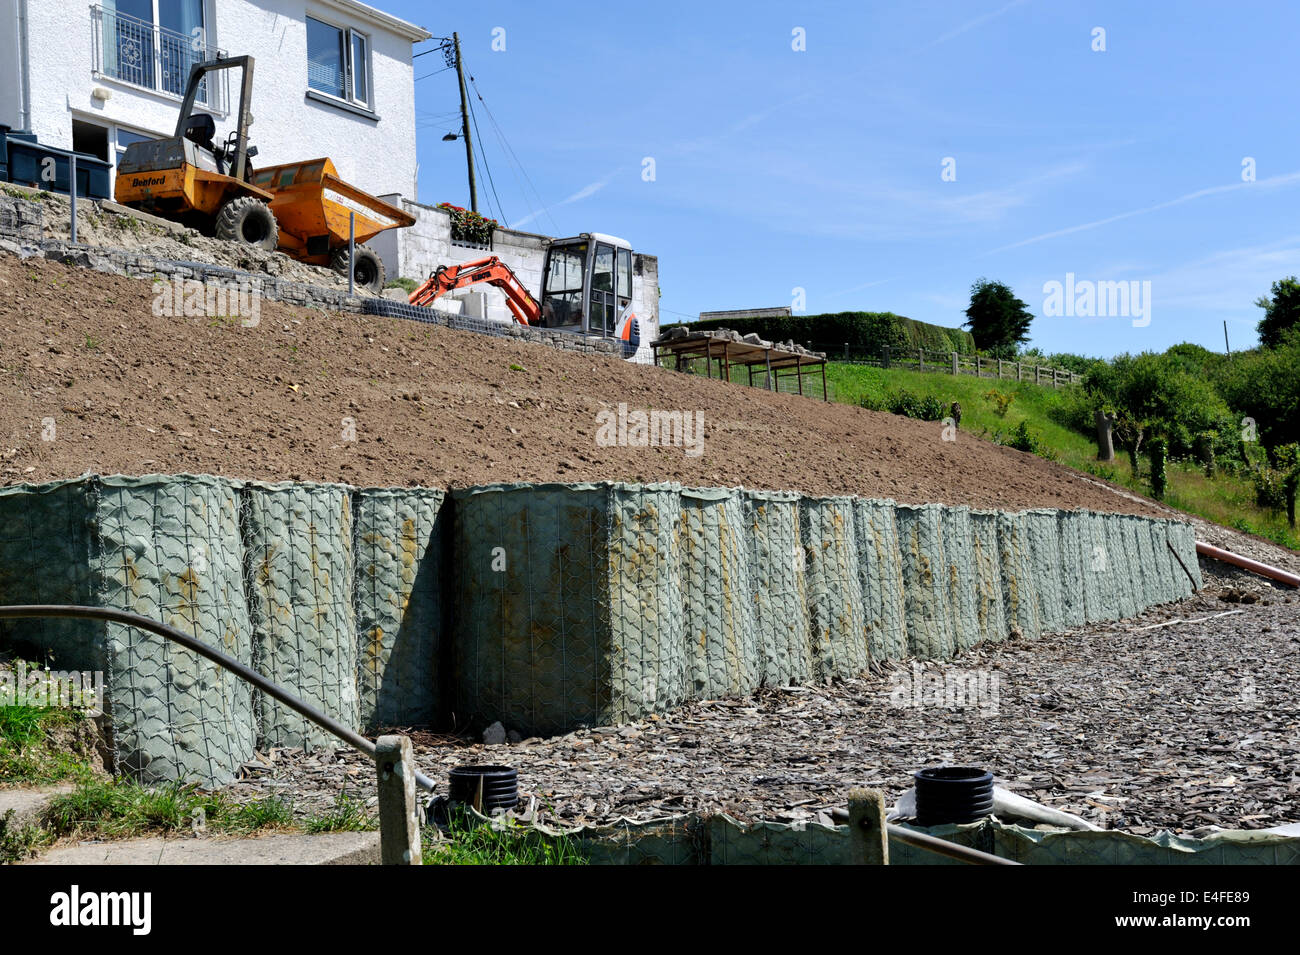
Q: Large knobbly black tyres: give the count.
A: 2